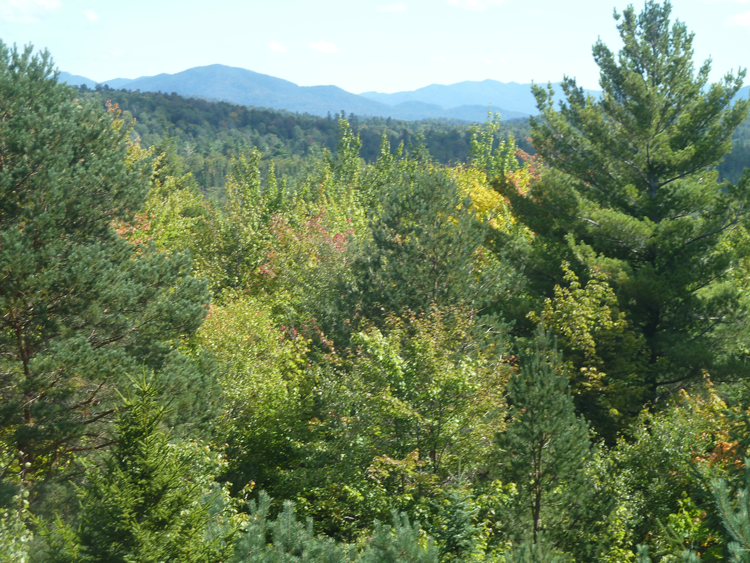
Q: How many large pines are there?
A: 2